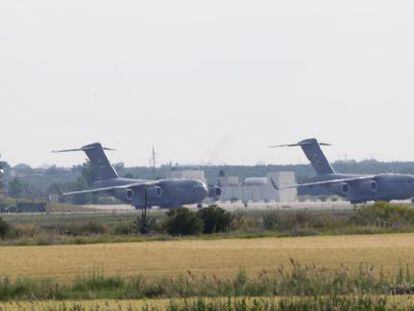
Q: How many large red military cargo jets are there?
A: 0